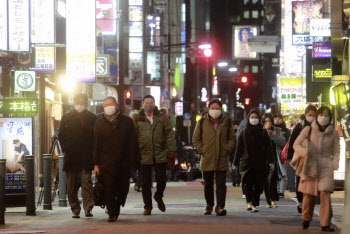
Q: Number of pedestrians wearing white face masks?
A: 6